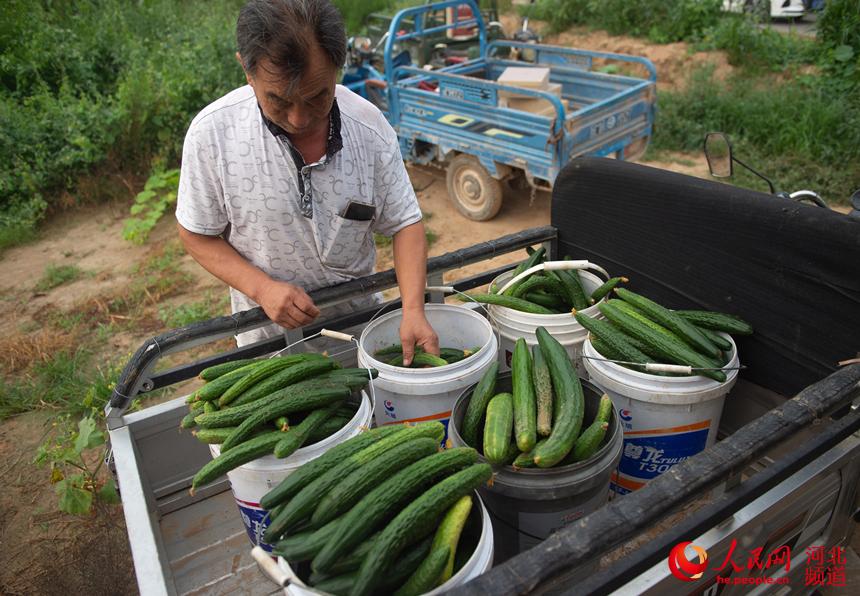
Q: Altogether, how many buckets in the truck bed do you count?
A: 6